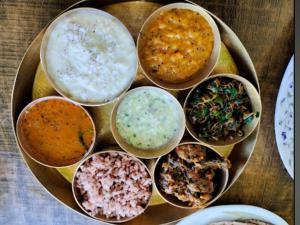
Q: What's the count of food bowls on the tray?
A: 7